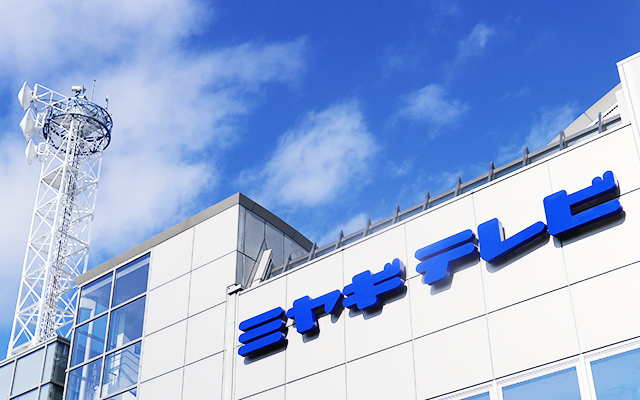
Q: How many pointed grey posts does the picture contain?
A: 11